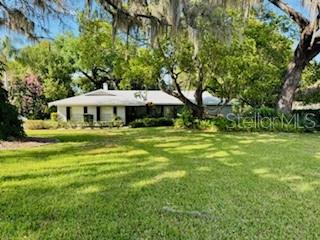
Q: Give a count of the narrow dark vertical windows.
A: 4